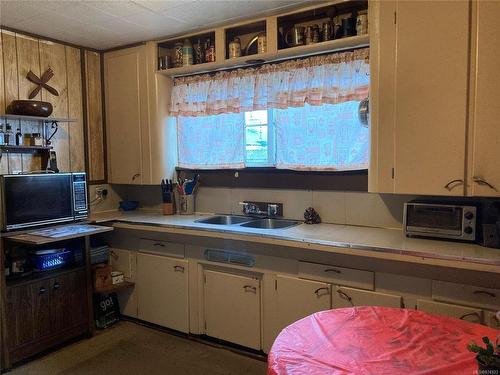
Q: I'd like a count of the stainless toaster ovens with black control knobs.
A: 1